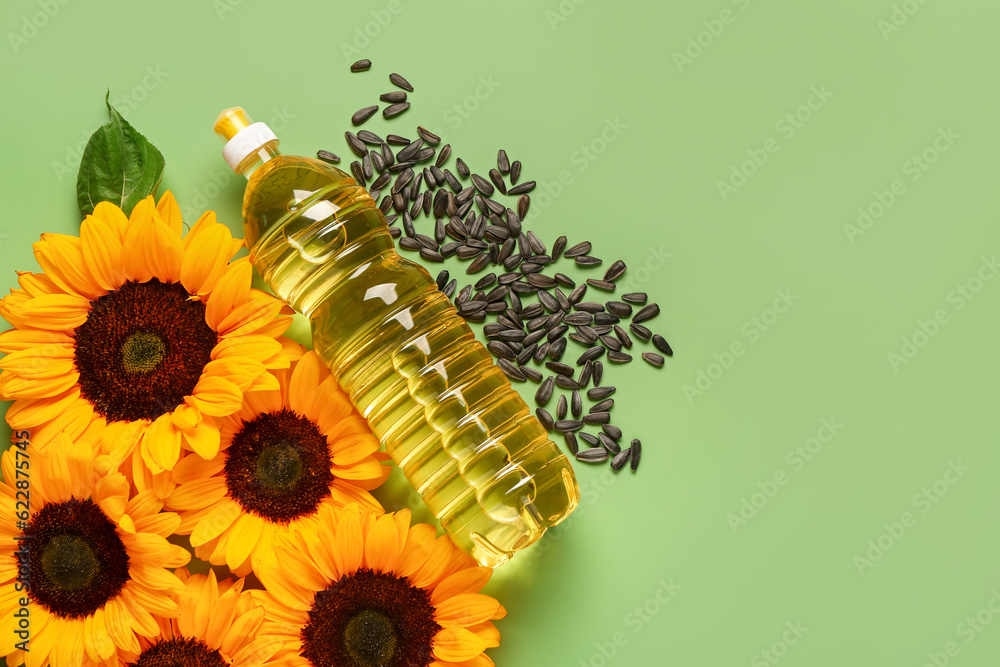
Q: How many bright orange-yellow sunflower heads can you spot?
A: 5